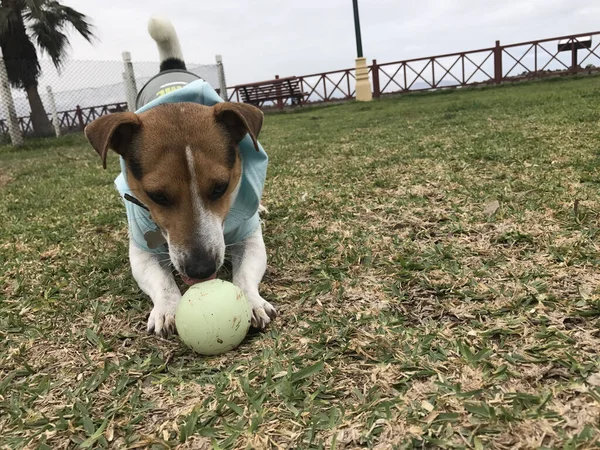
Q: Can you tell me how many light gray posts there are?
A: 4